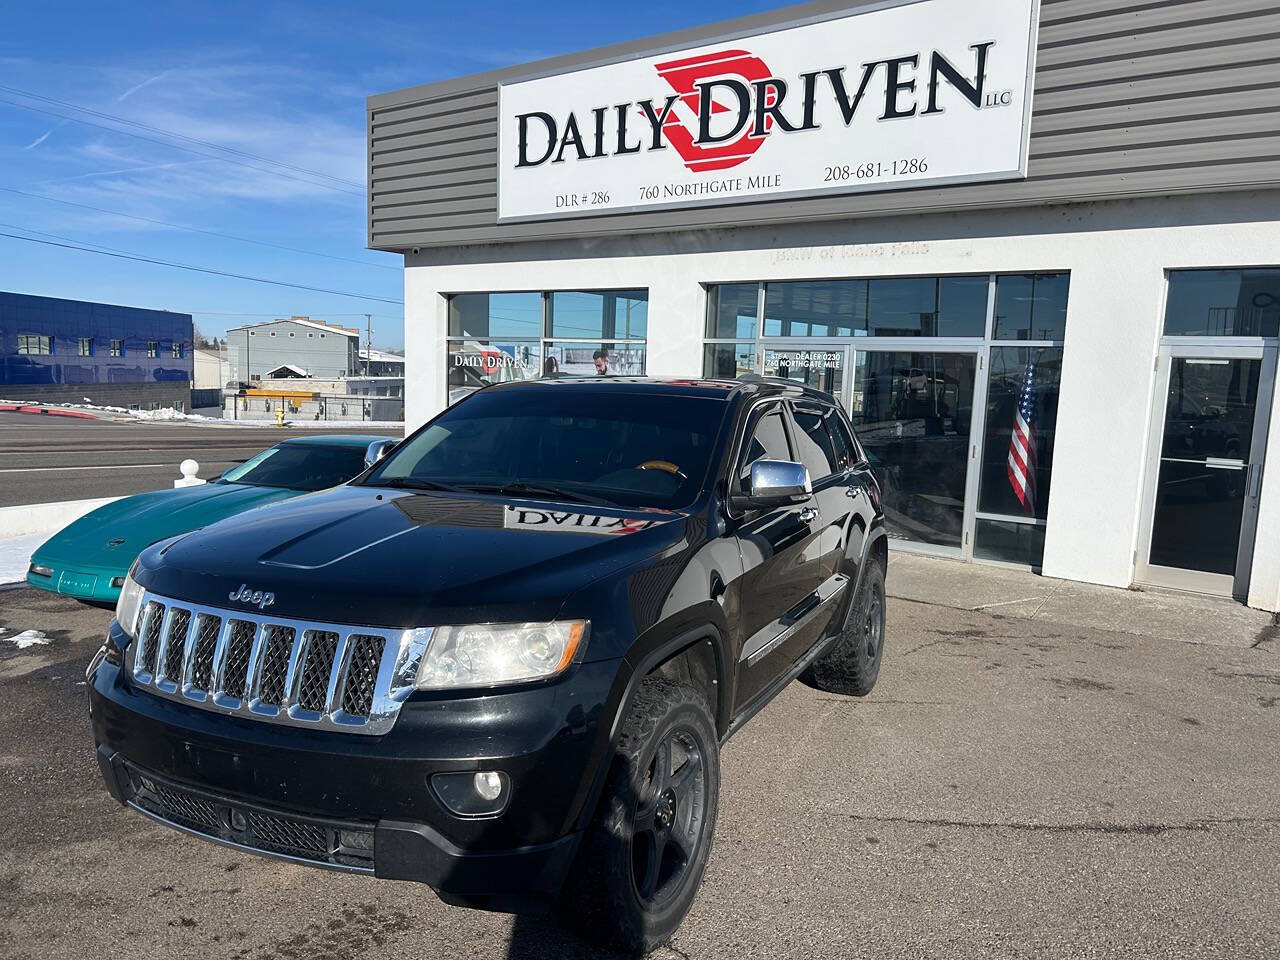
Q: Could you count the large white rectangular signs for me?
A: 1